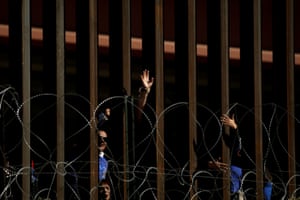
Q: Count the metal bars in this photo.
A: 9